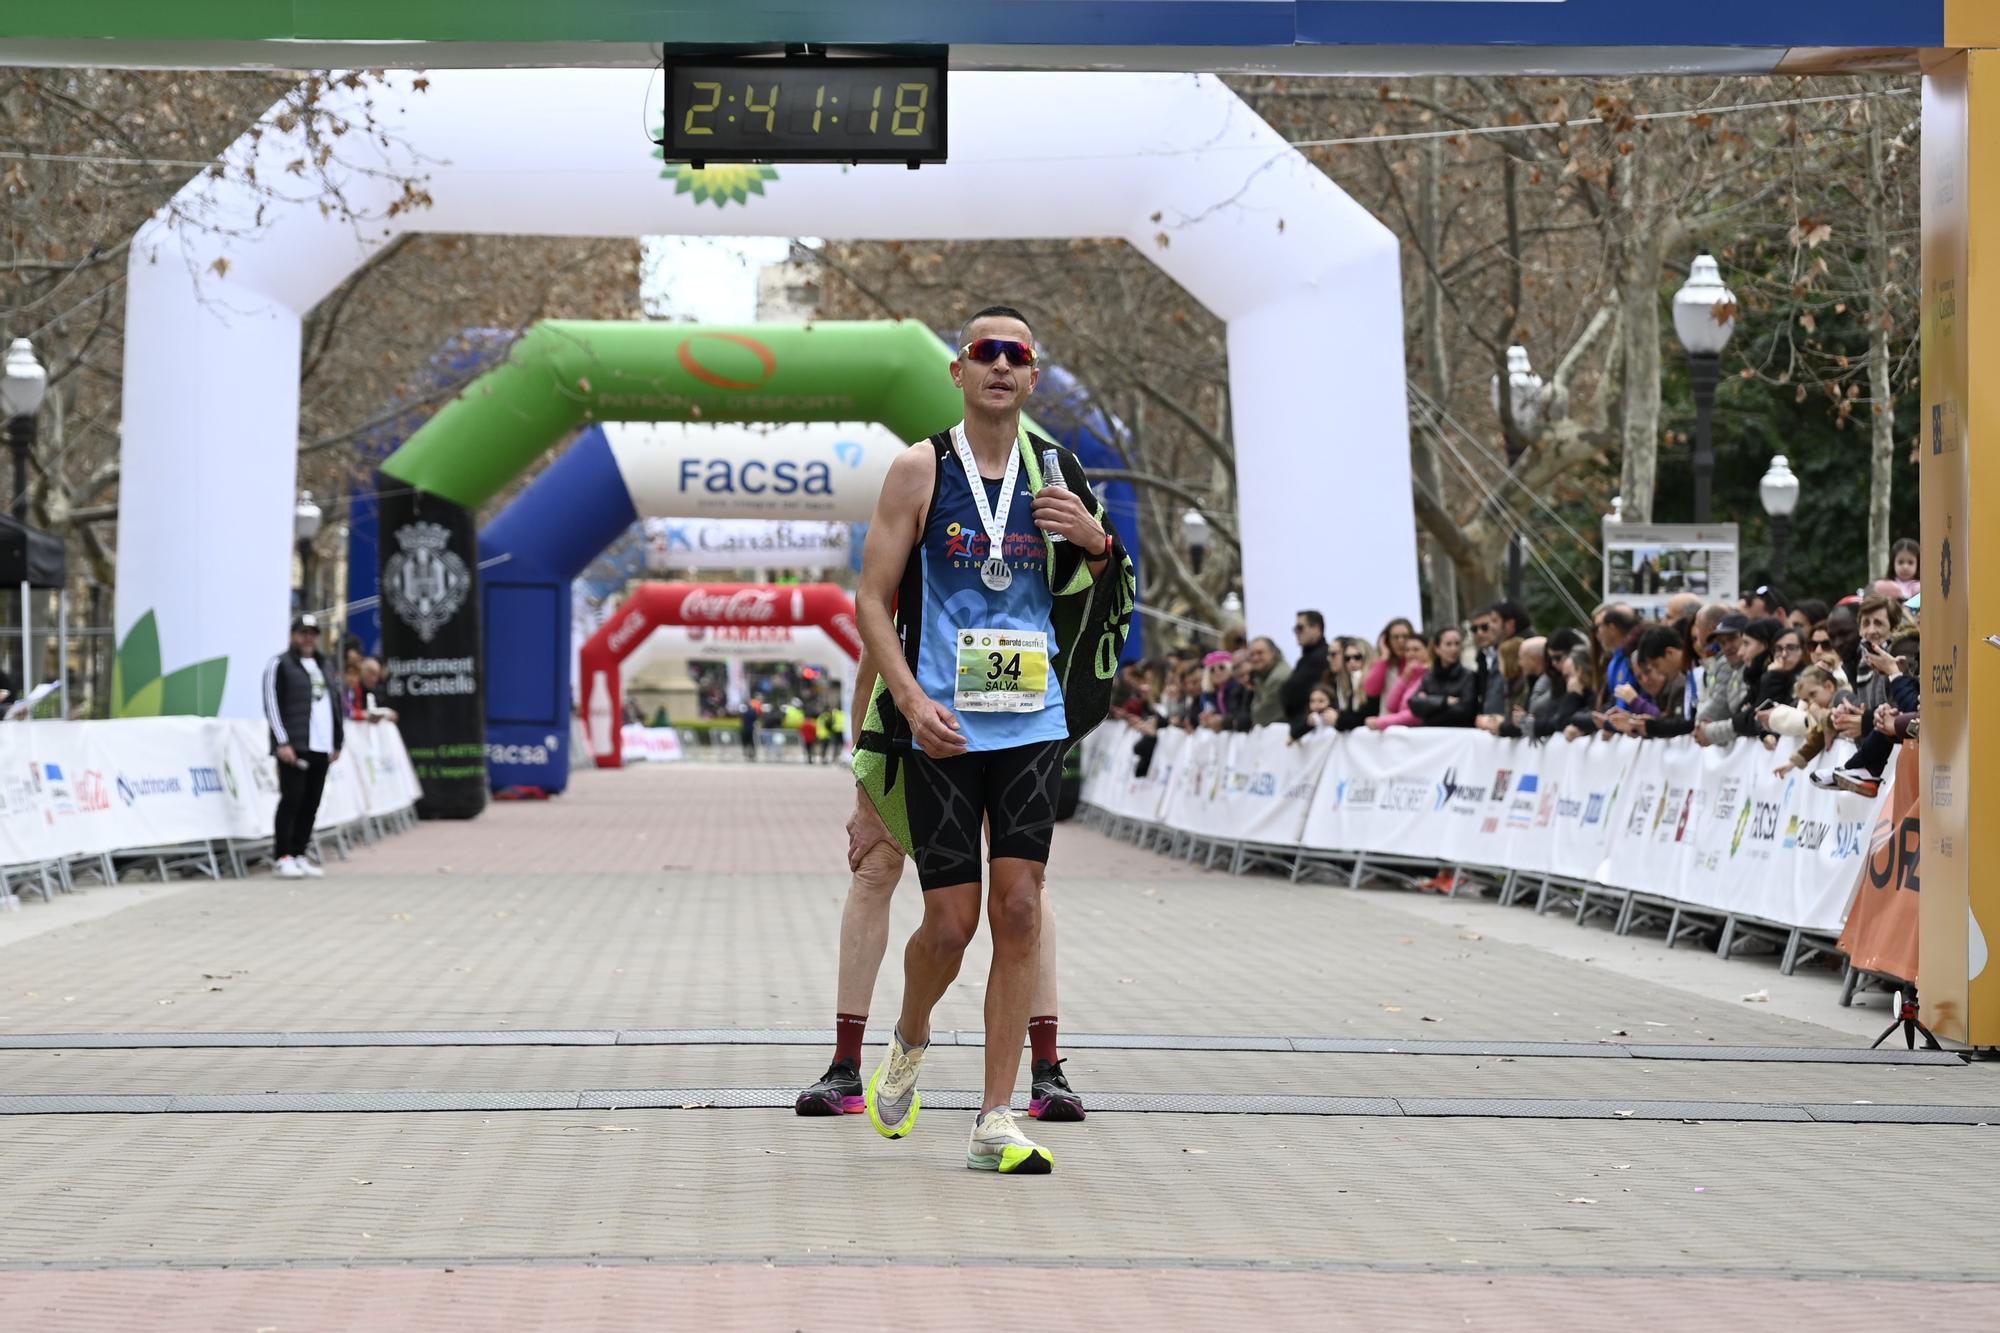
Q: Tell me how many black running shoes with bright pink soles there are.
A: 2